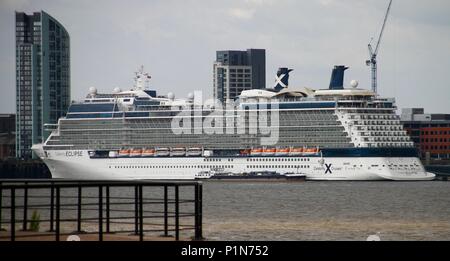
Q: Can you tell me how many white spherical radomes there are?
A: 5